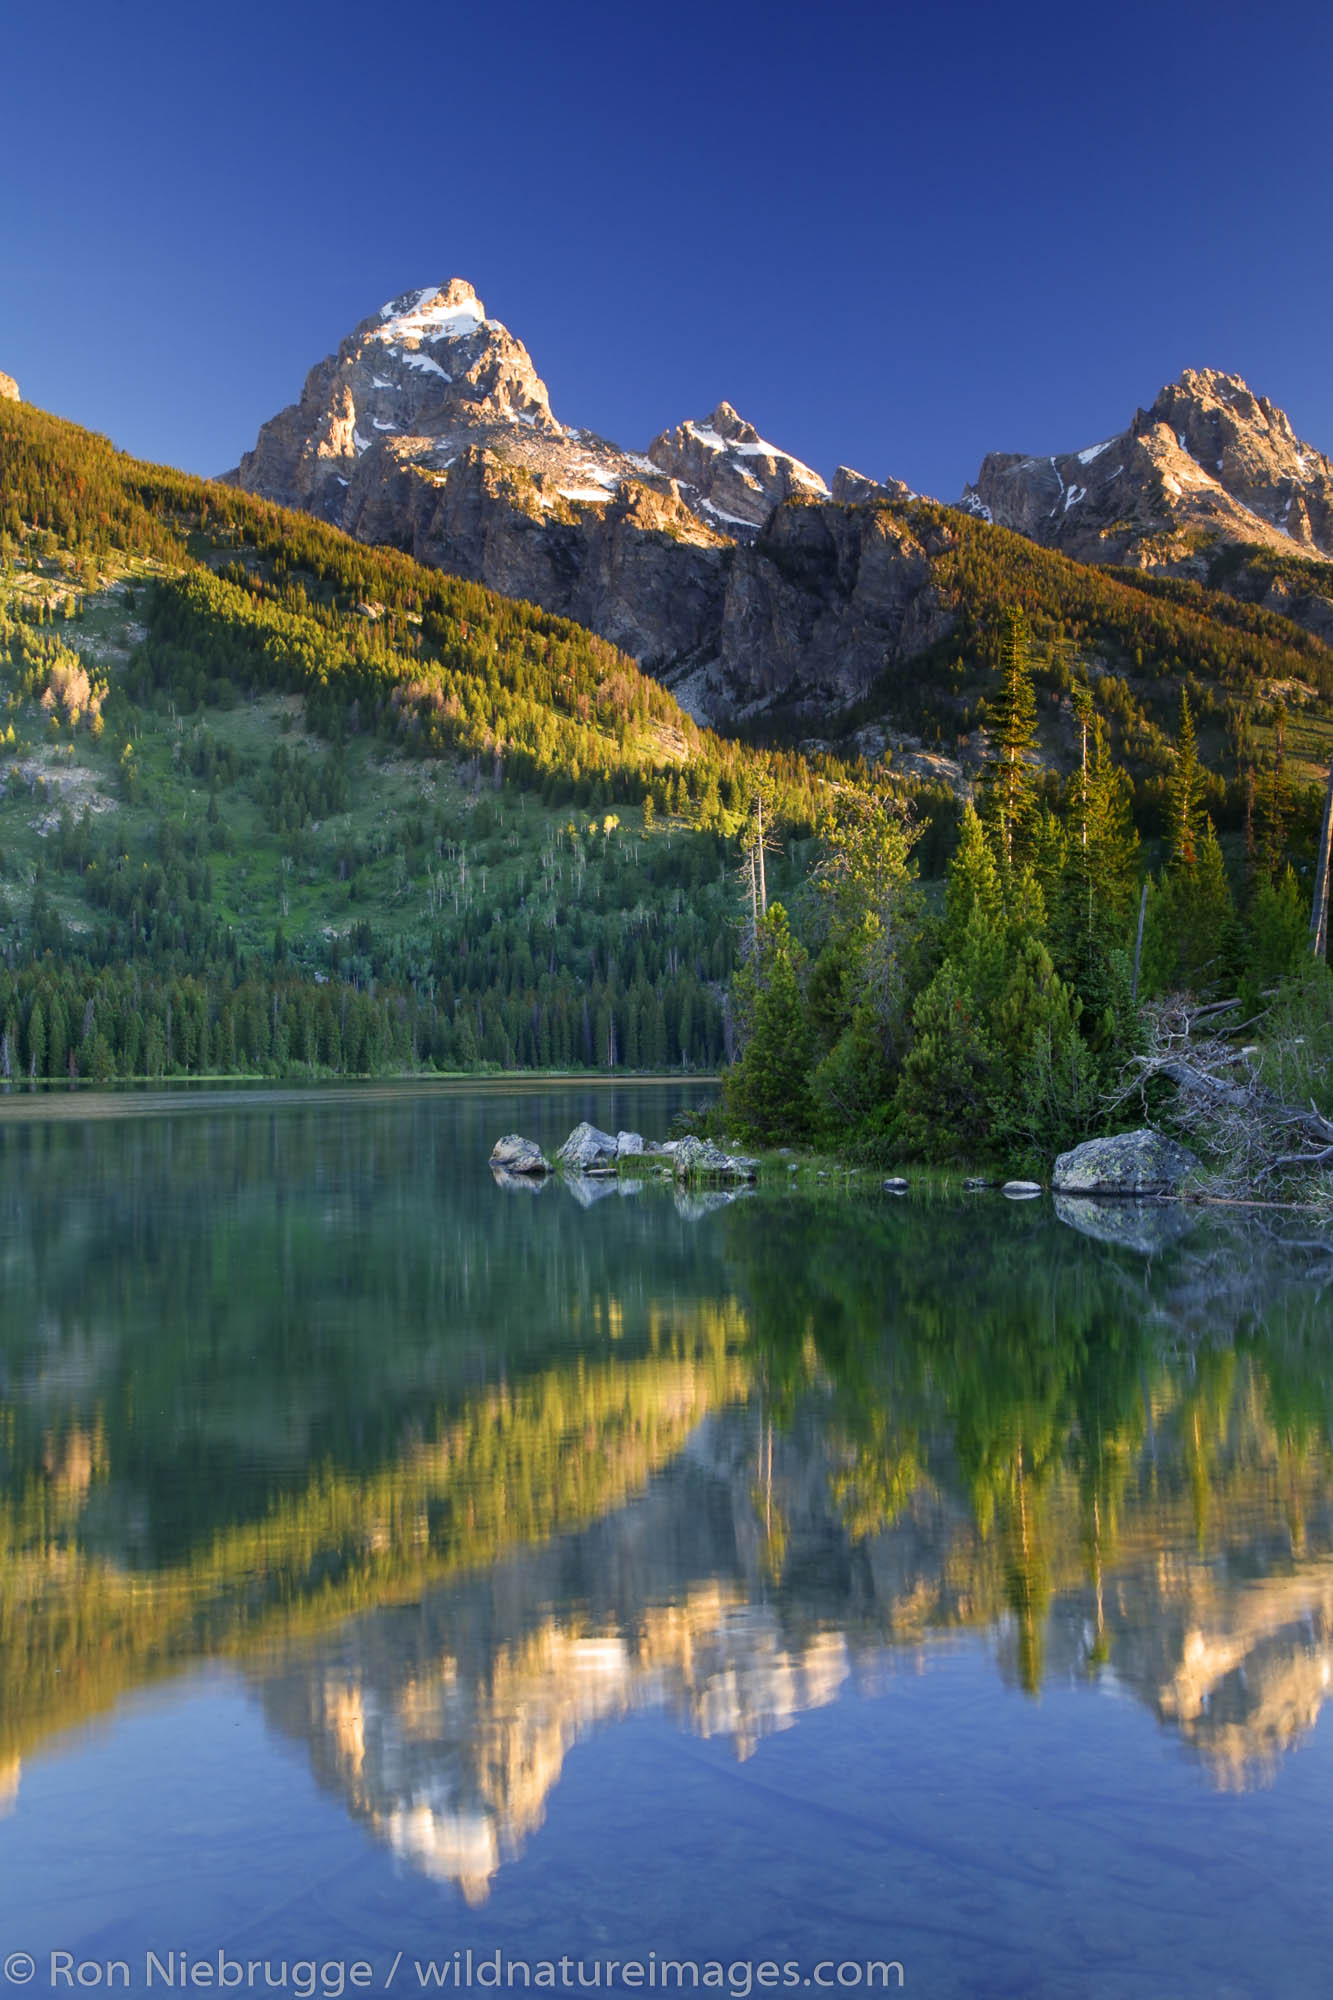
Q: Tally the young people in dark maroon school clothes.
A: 0